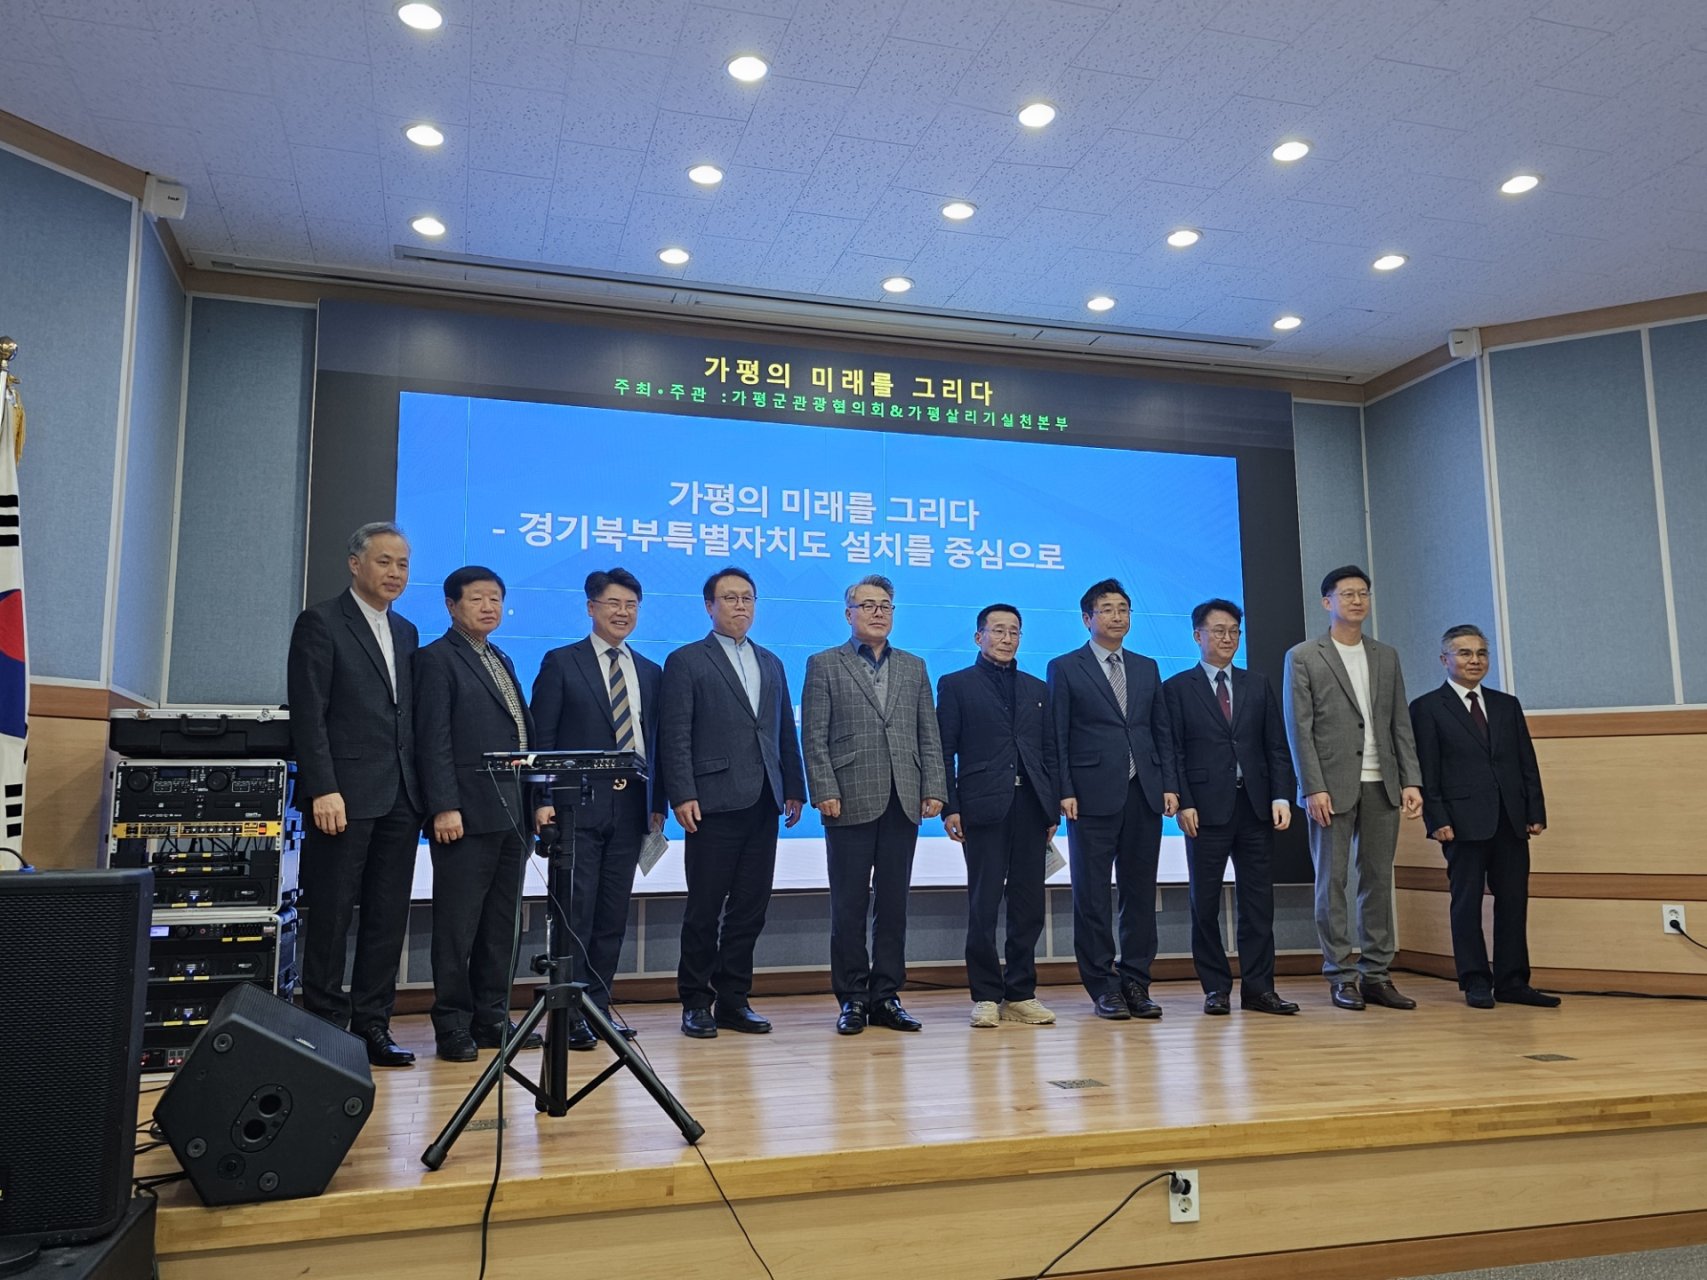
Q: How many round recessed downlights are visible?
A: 15